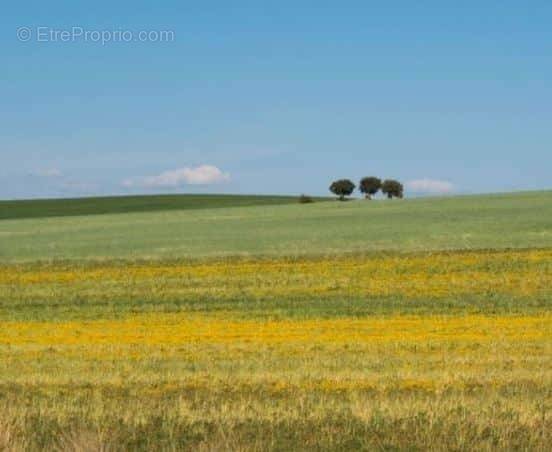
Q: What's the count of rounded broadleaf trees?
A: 3